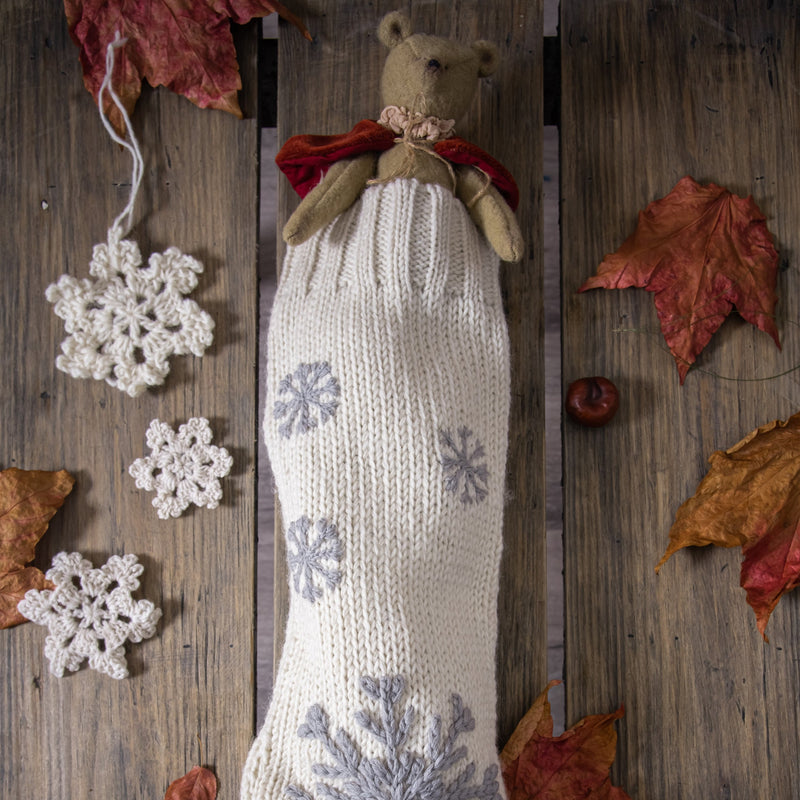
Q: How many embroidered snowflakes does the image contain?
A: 4